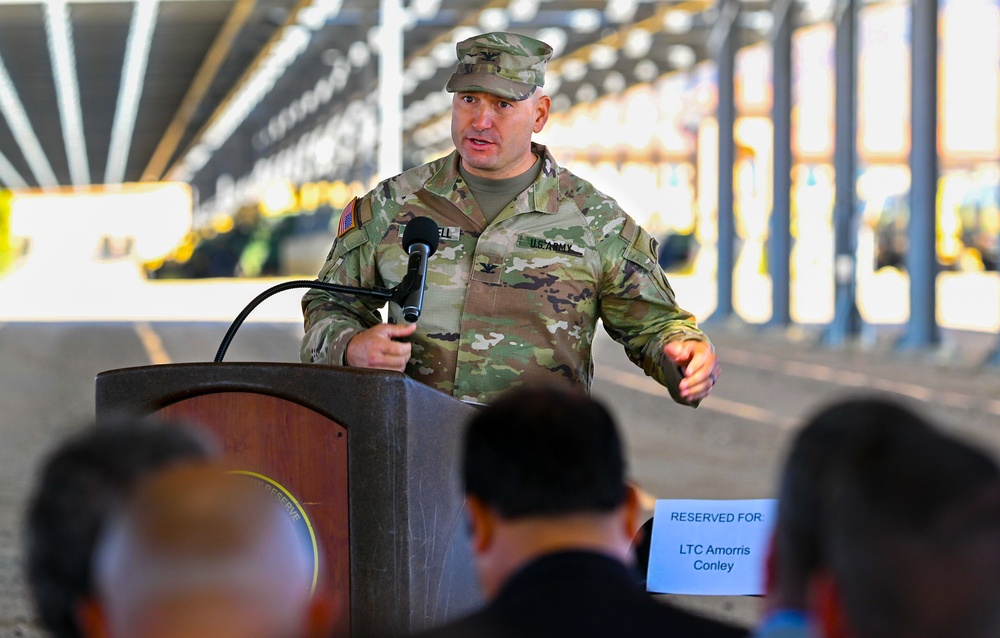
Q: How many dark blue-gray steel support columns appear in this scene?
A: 4